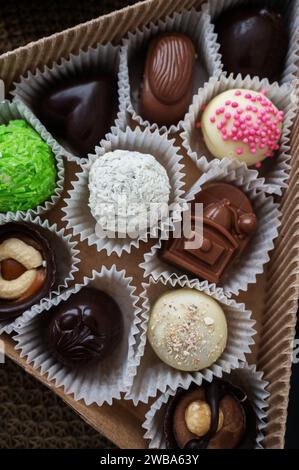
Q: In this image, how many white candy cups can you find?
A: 11